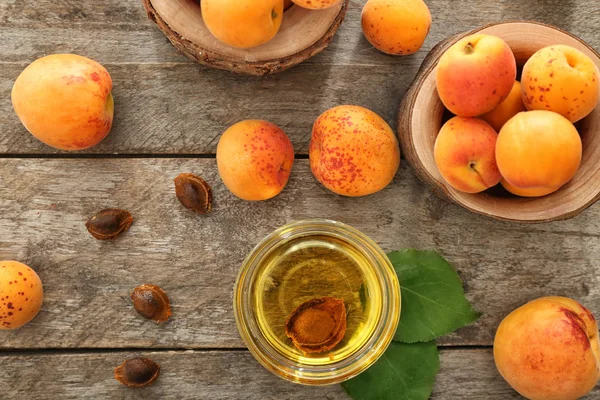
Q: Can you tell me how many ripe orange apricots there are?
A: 14